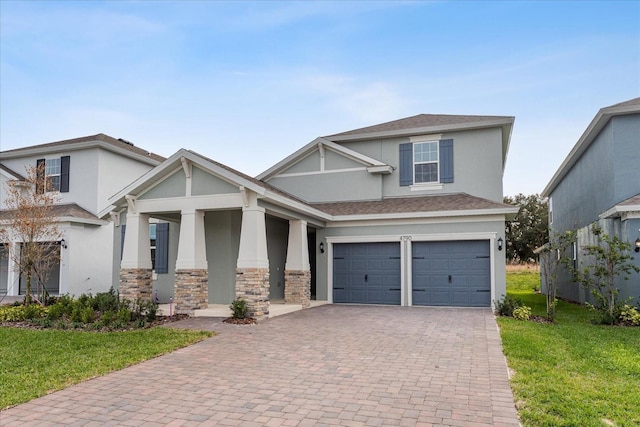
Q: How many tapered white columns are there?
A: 4